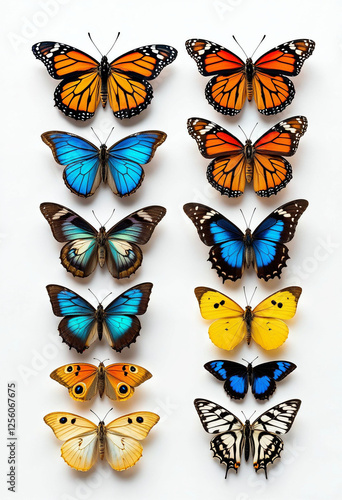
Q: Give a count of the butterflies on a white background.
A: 12